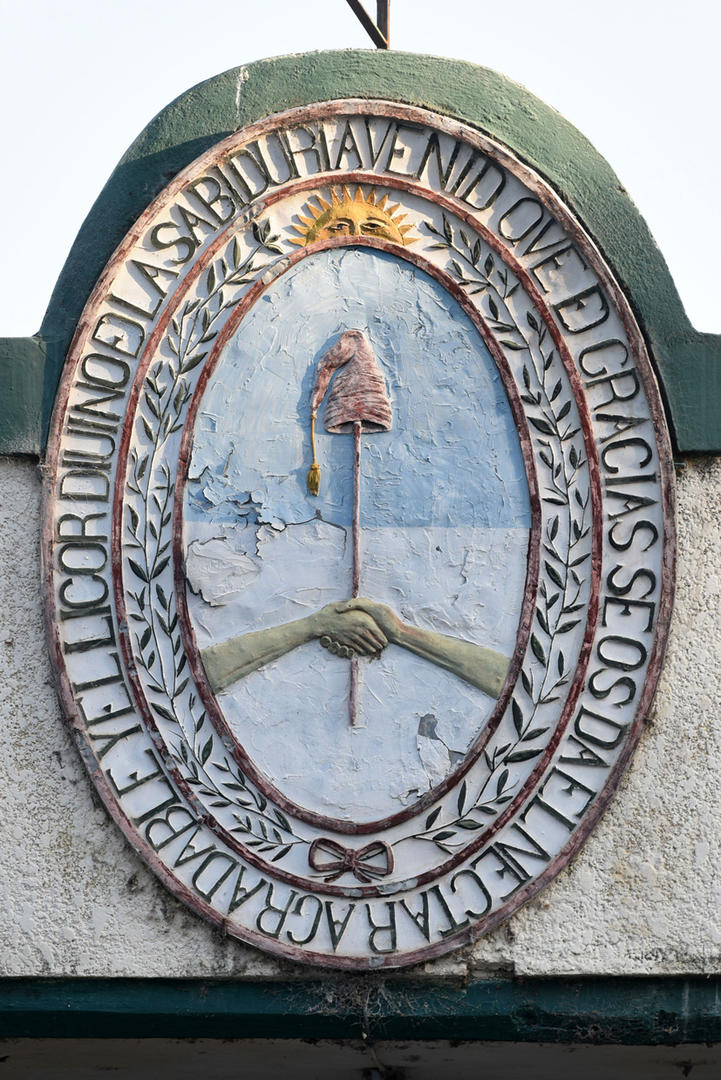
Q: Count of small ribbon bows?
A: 1